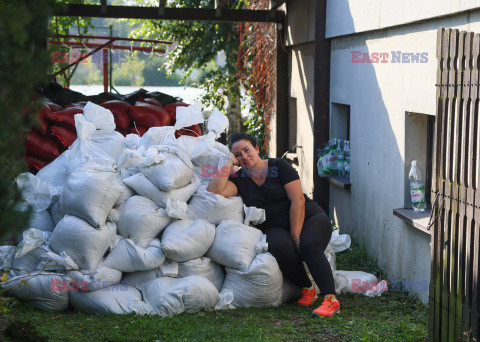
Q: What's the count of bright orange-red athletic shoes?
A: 2